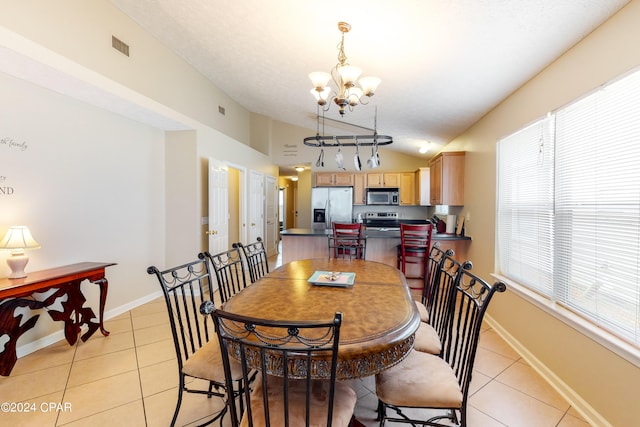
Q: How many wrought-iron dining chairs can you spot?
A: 8